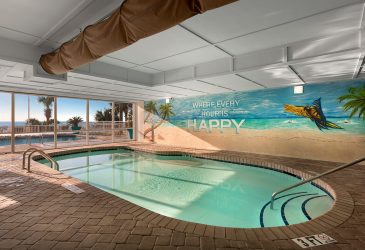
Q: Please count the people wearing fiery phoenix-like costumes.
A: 0